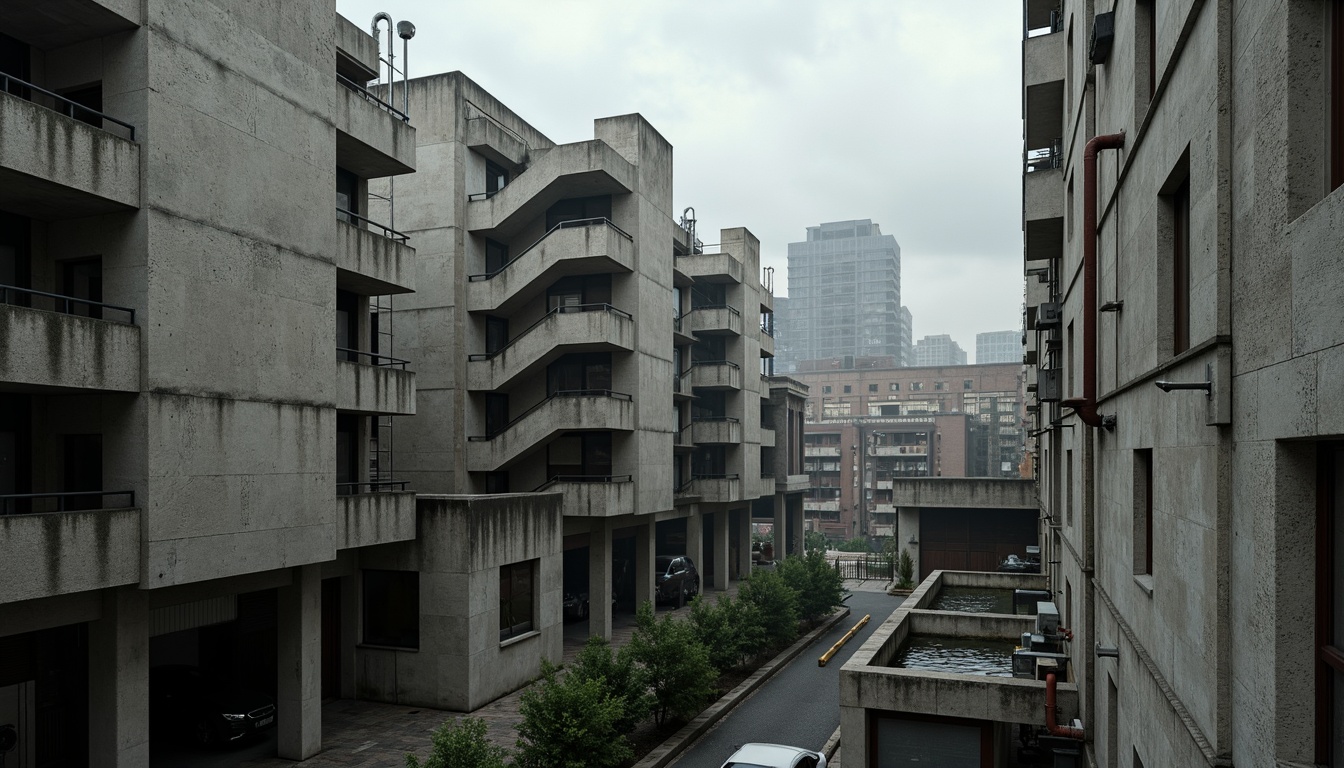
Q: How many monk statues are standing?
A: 0